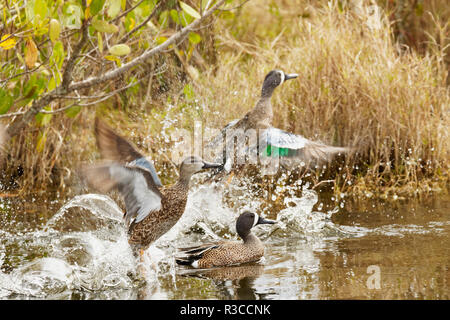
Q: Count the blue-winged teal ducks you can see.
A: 3